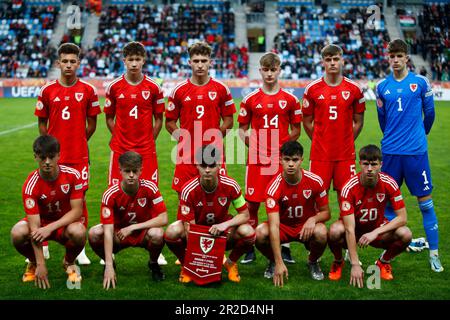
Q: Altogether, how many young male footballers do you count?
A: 11